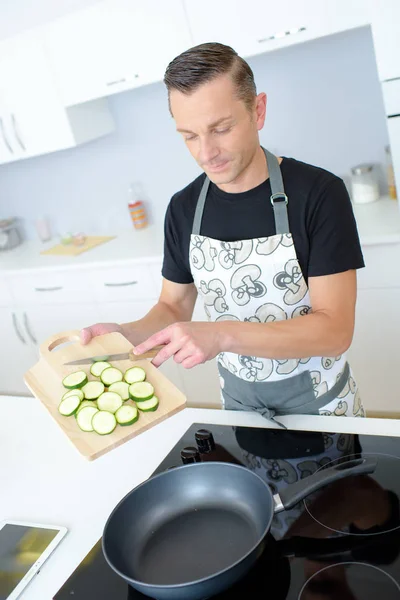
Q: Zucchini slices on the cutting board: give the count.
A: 15